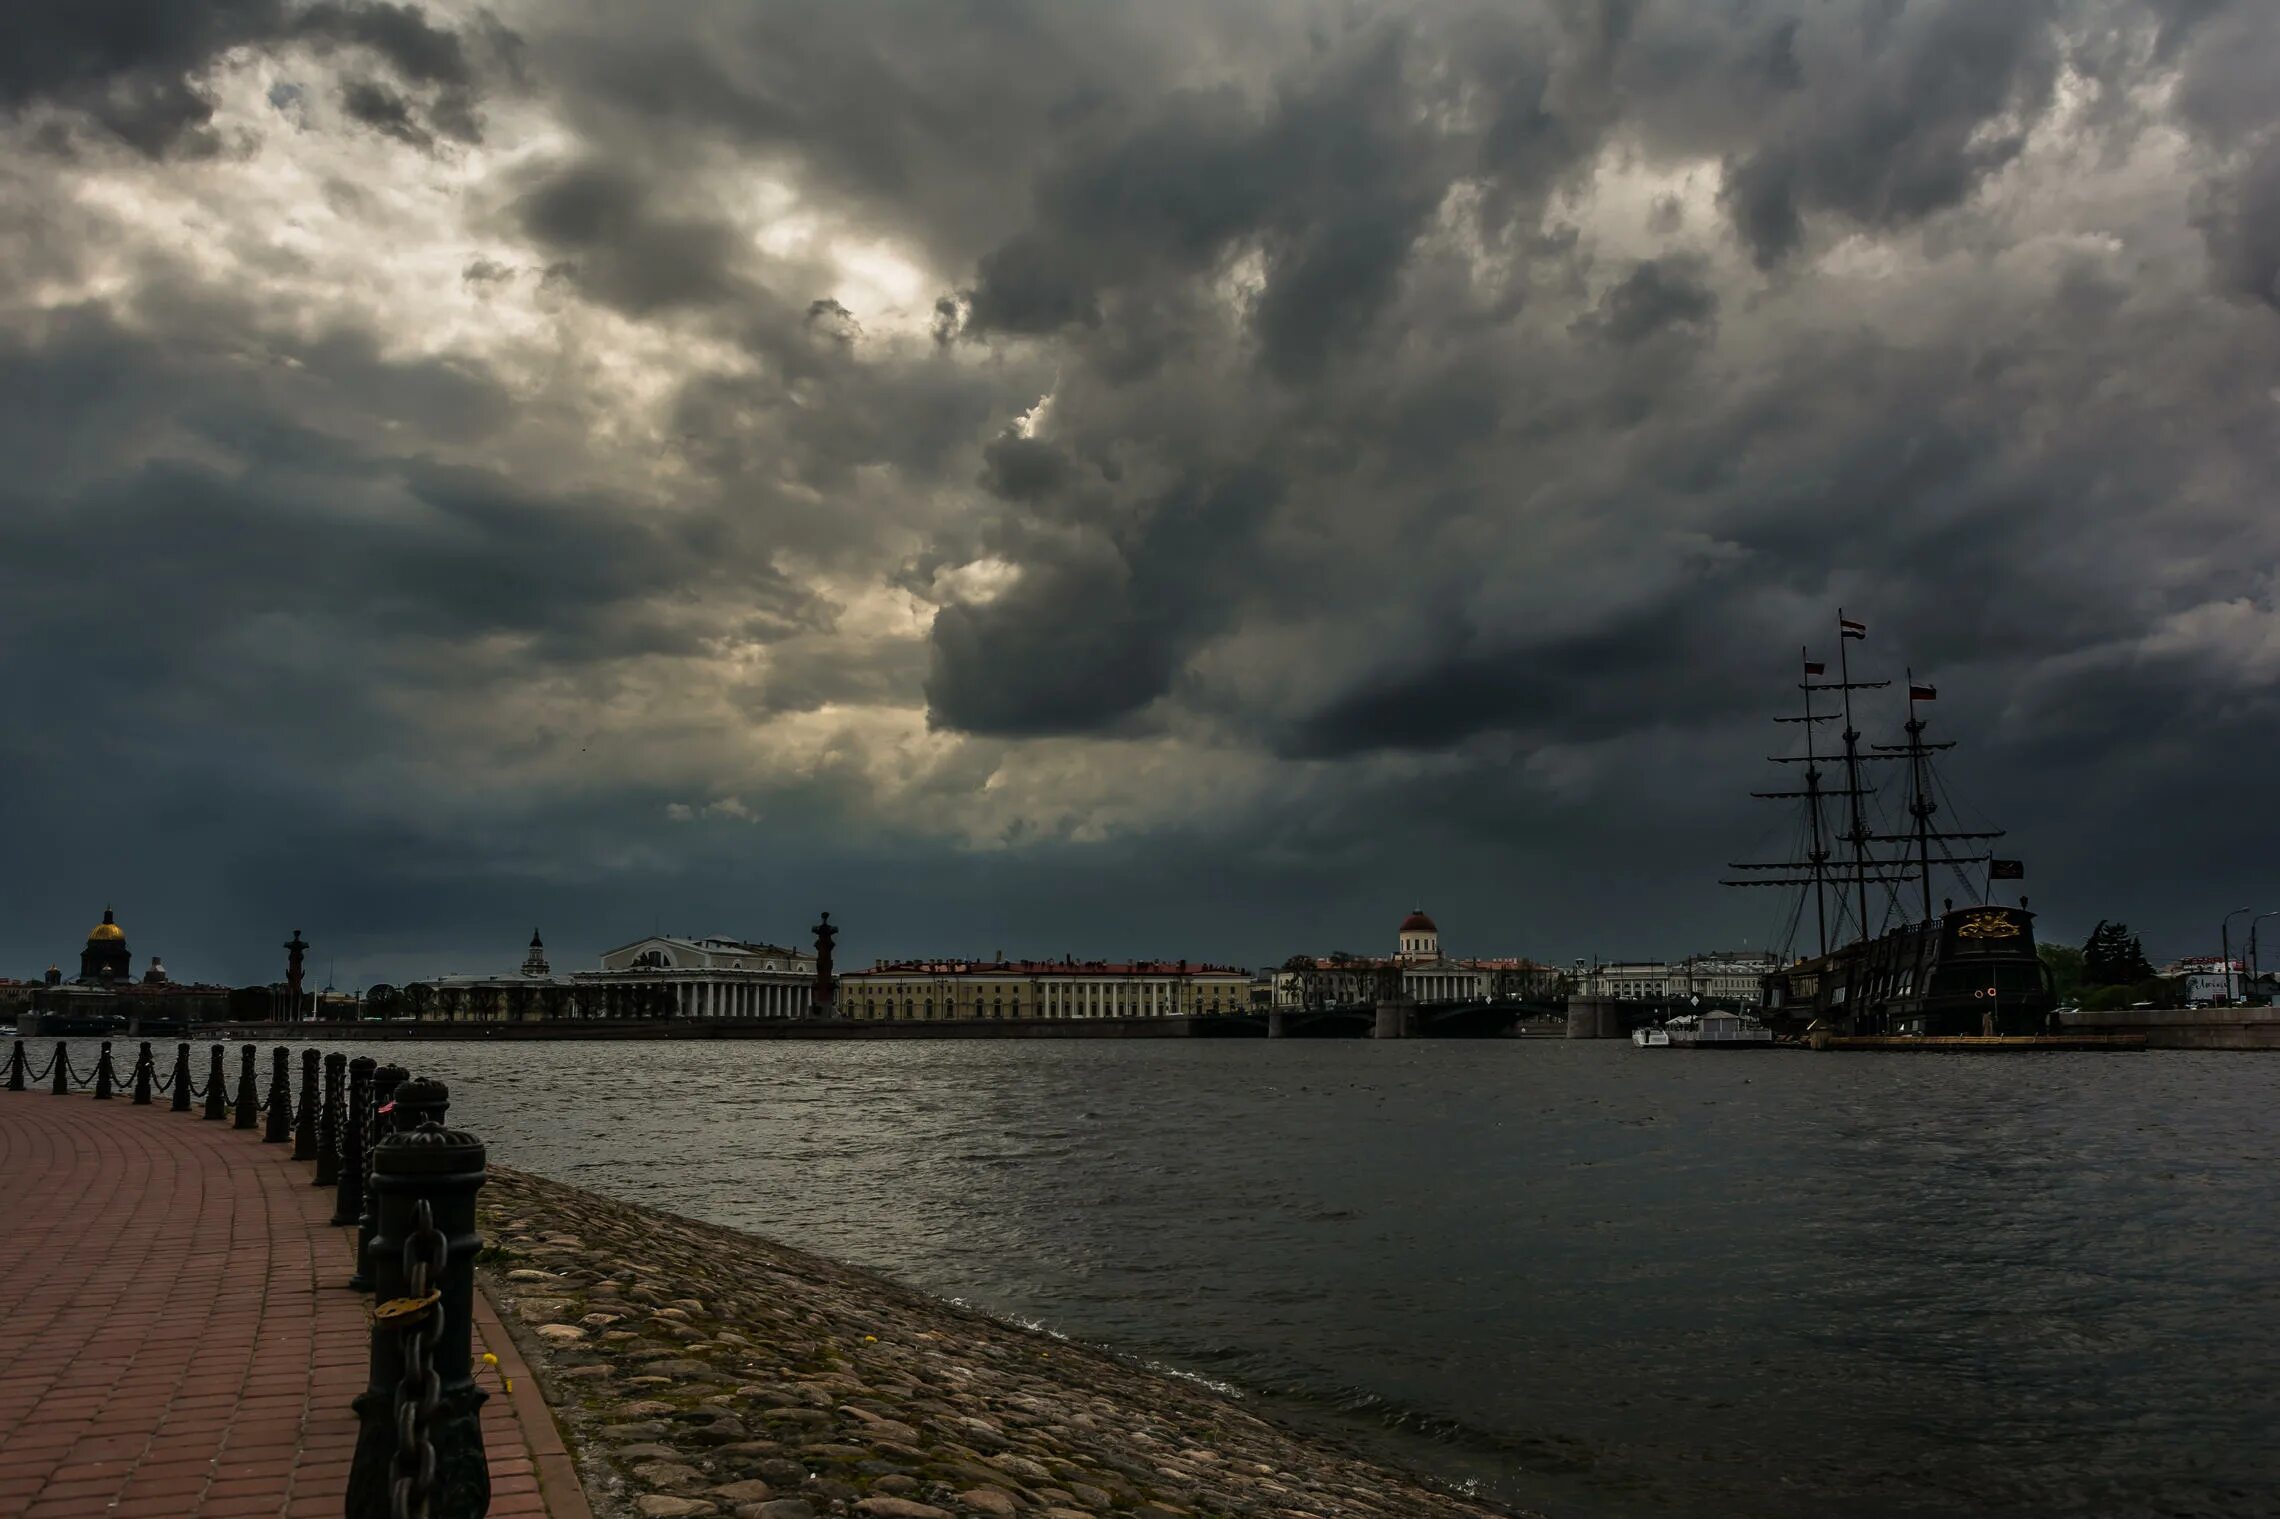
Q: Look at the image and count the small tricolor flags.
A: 3